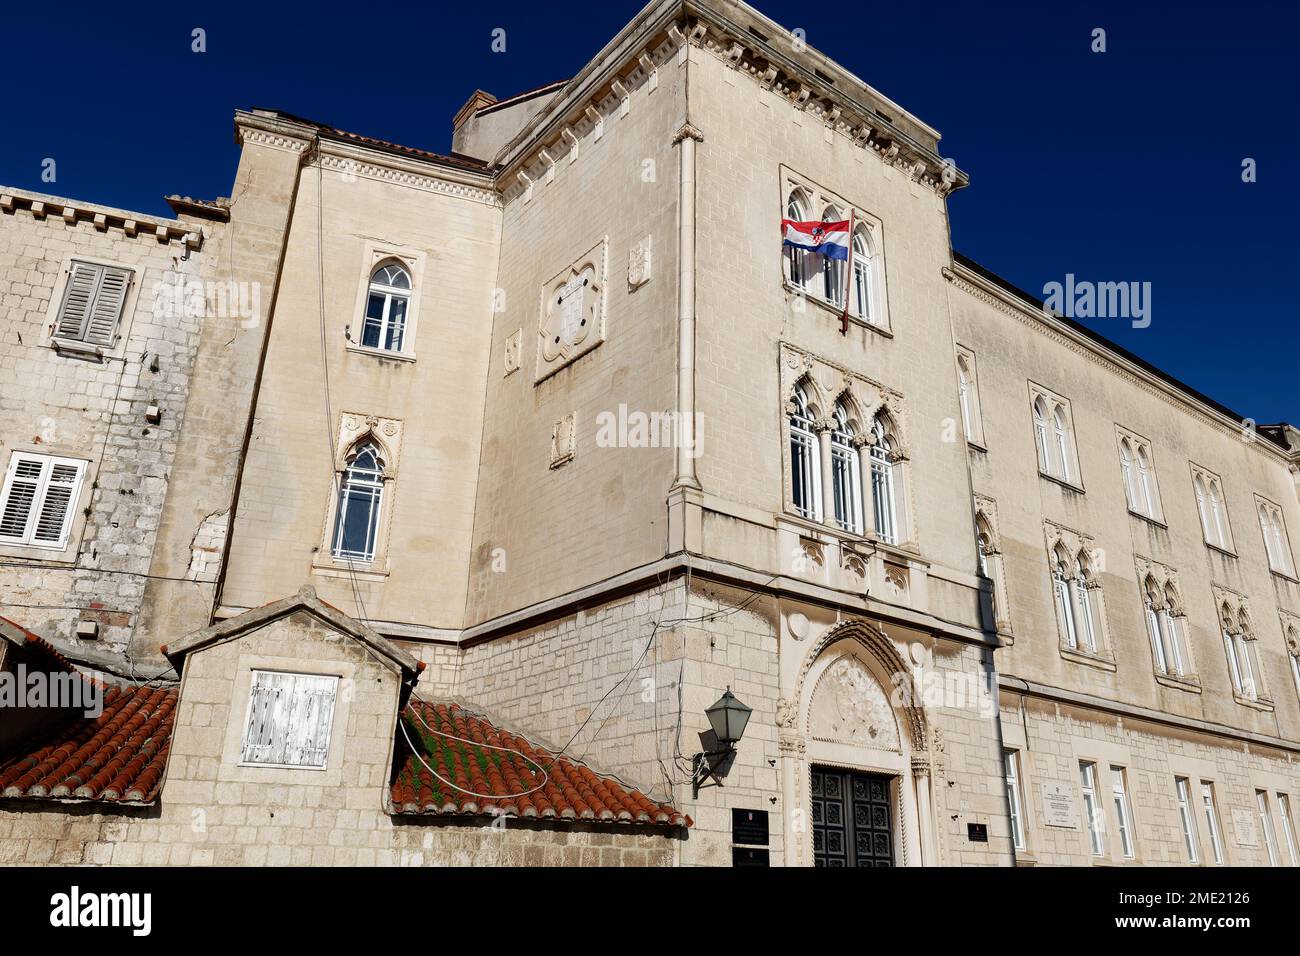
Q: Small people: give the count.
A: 0